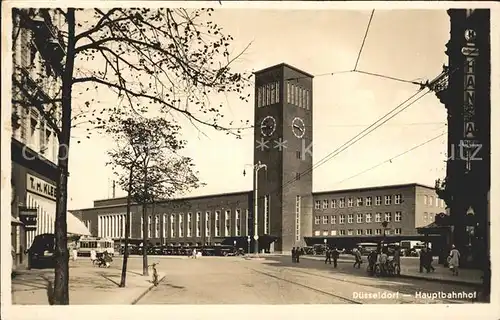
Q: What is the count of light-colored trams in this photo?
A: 1